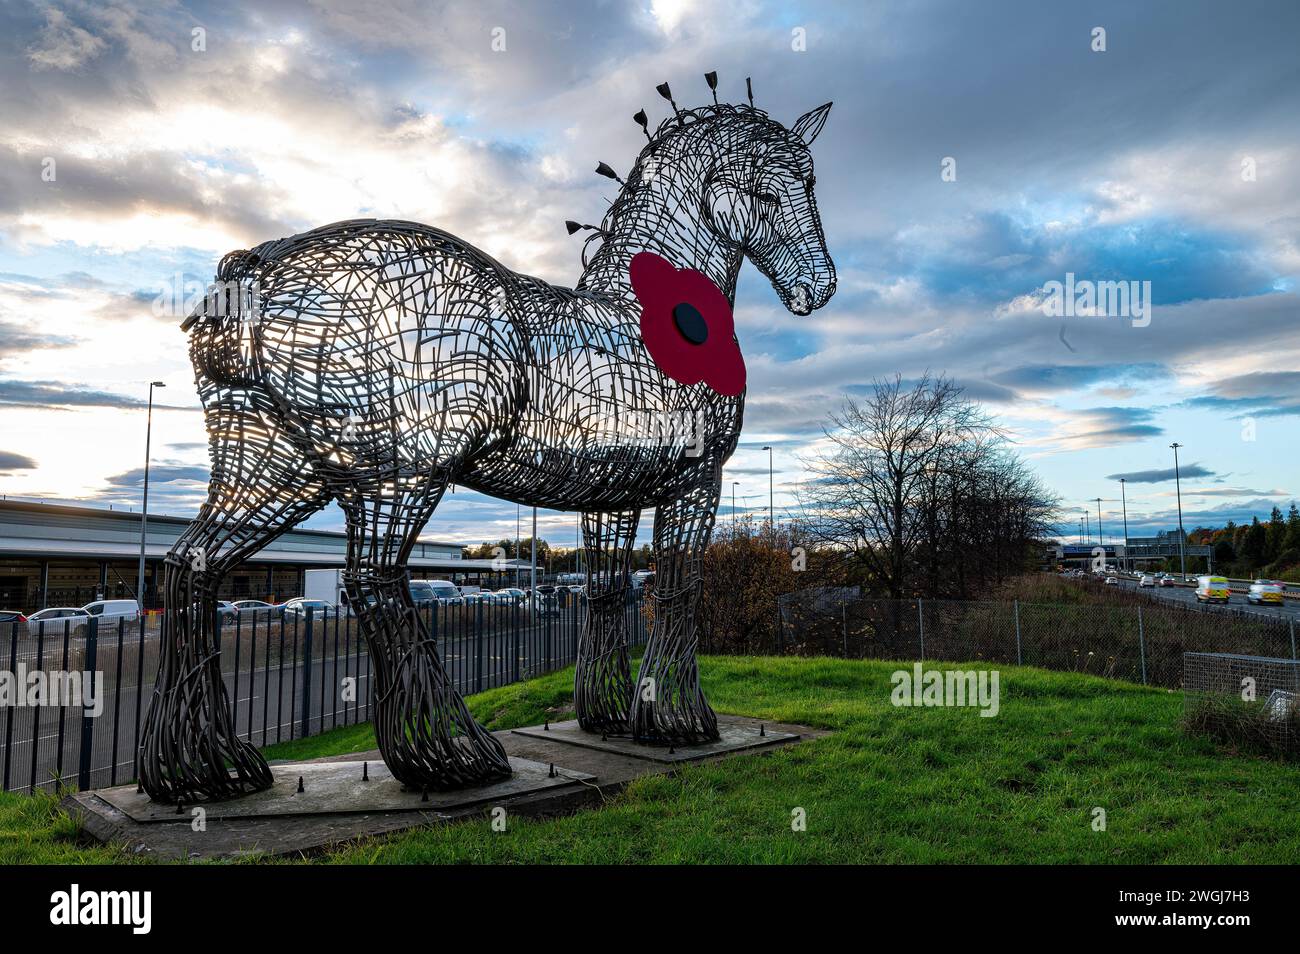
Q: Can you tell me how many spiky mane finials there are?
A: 6